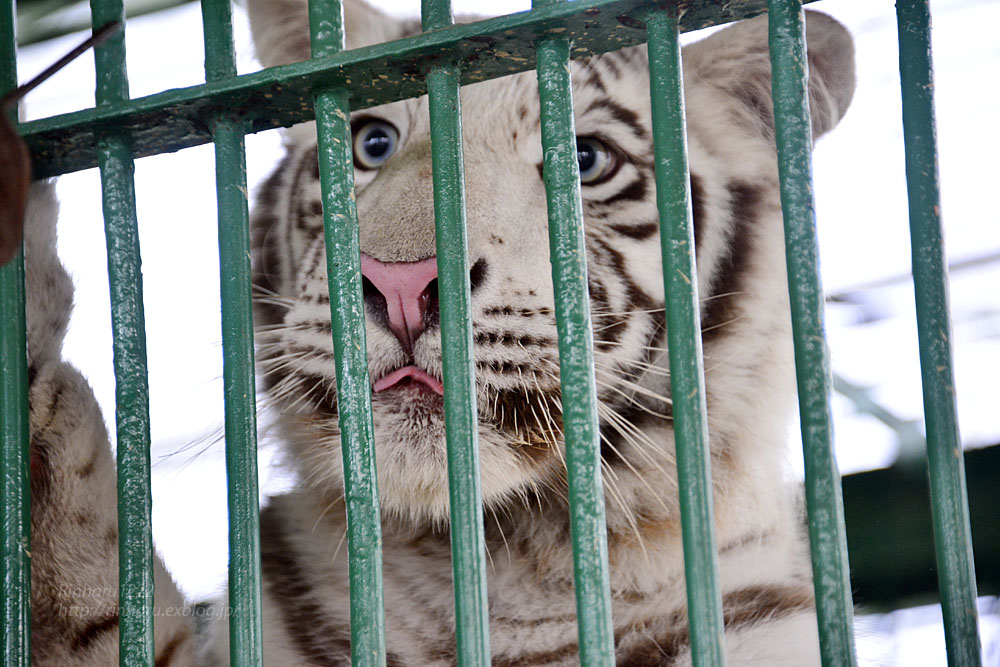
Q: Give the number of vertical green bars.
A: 9